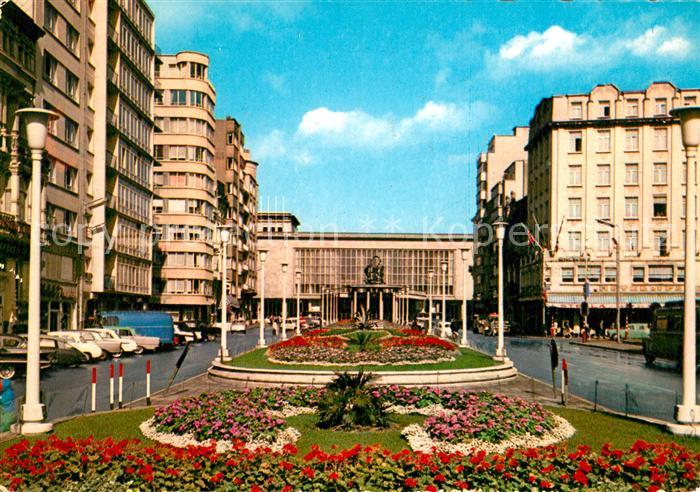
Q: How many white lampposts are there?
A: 10